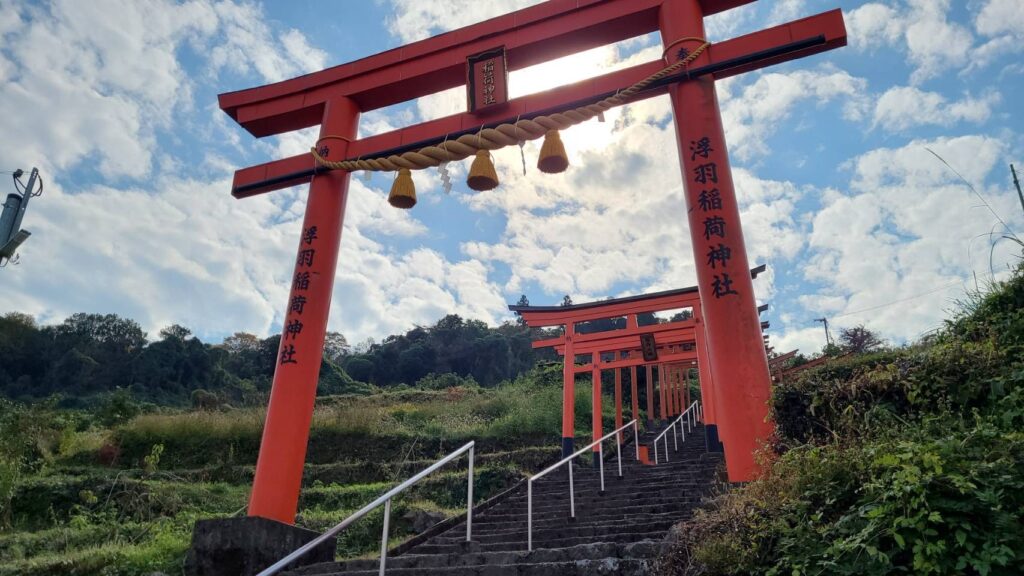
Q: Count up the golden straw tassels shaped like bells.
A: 3